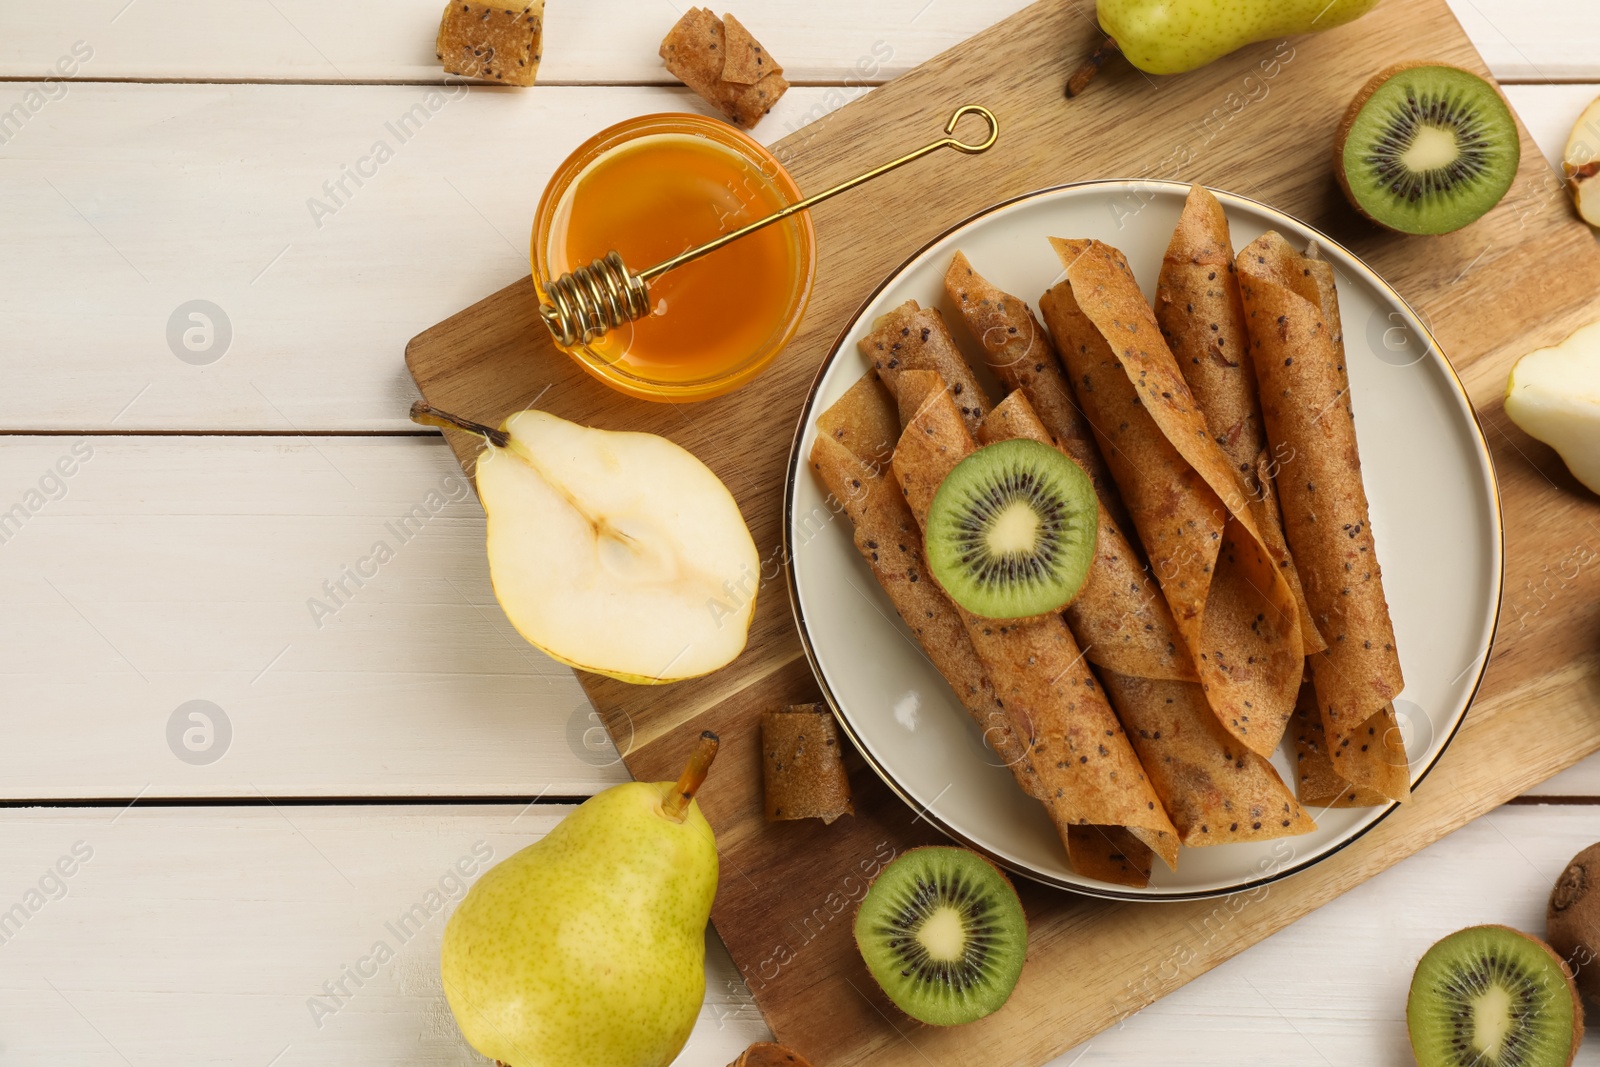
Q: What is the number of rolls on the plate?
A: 8